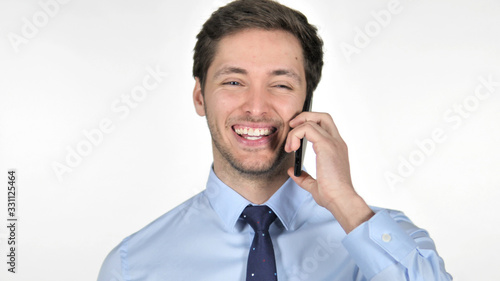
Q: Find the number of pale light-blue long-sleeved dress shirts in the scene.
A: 1